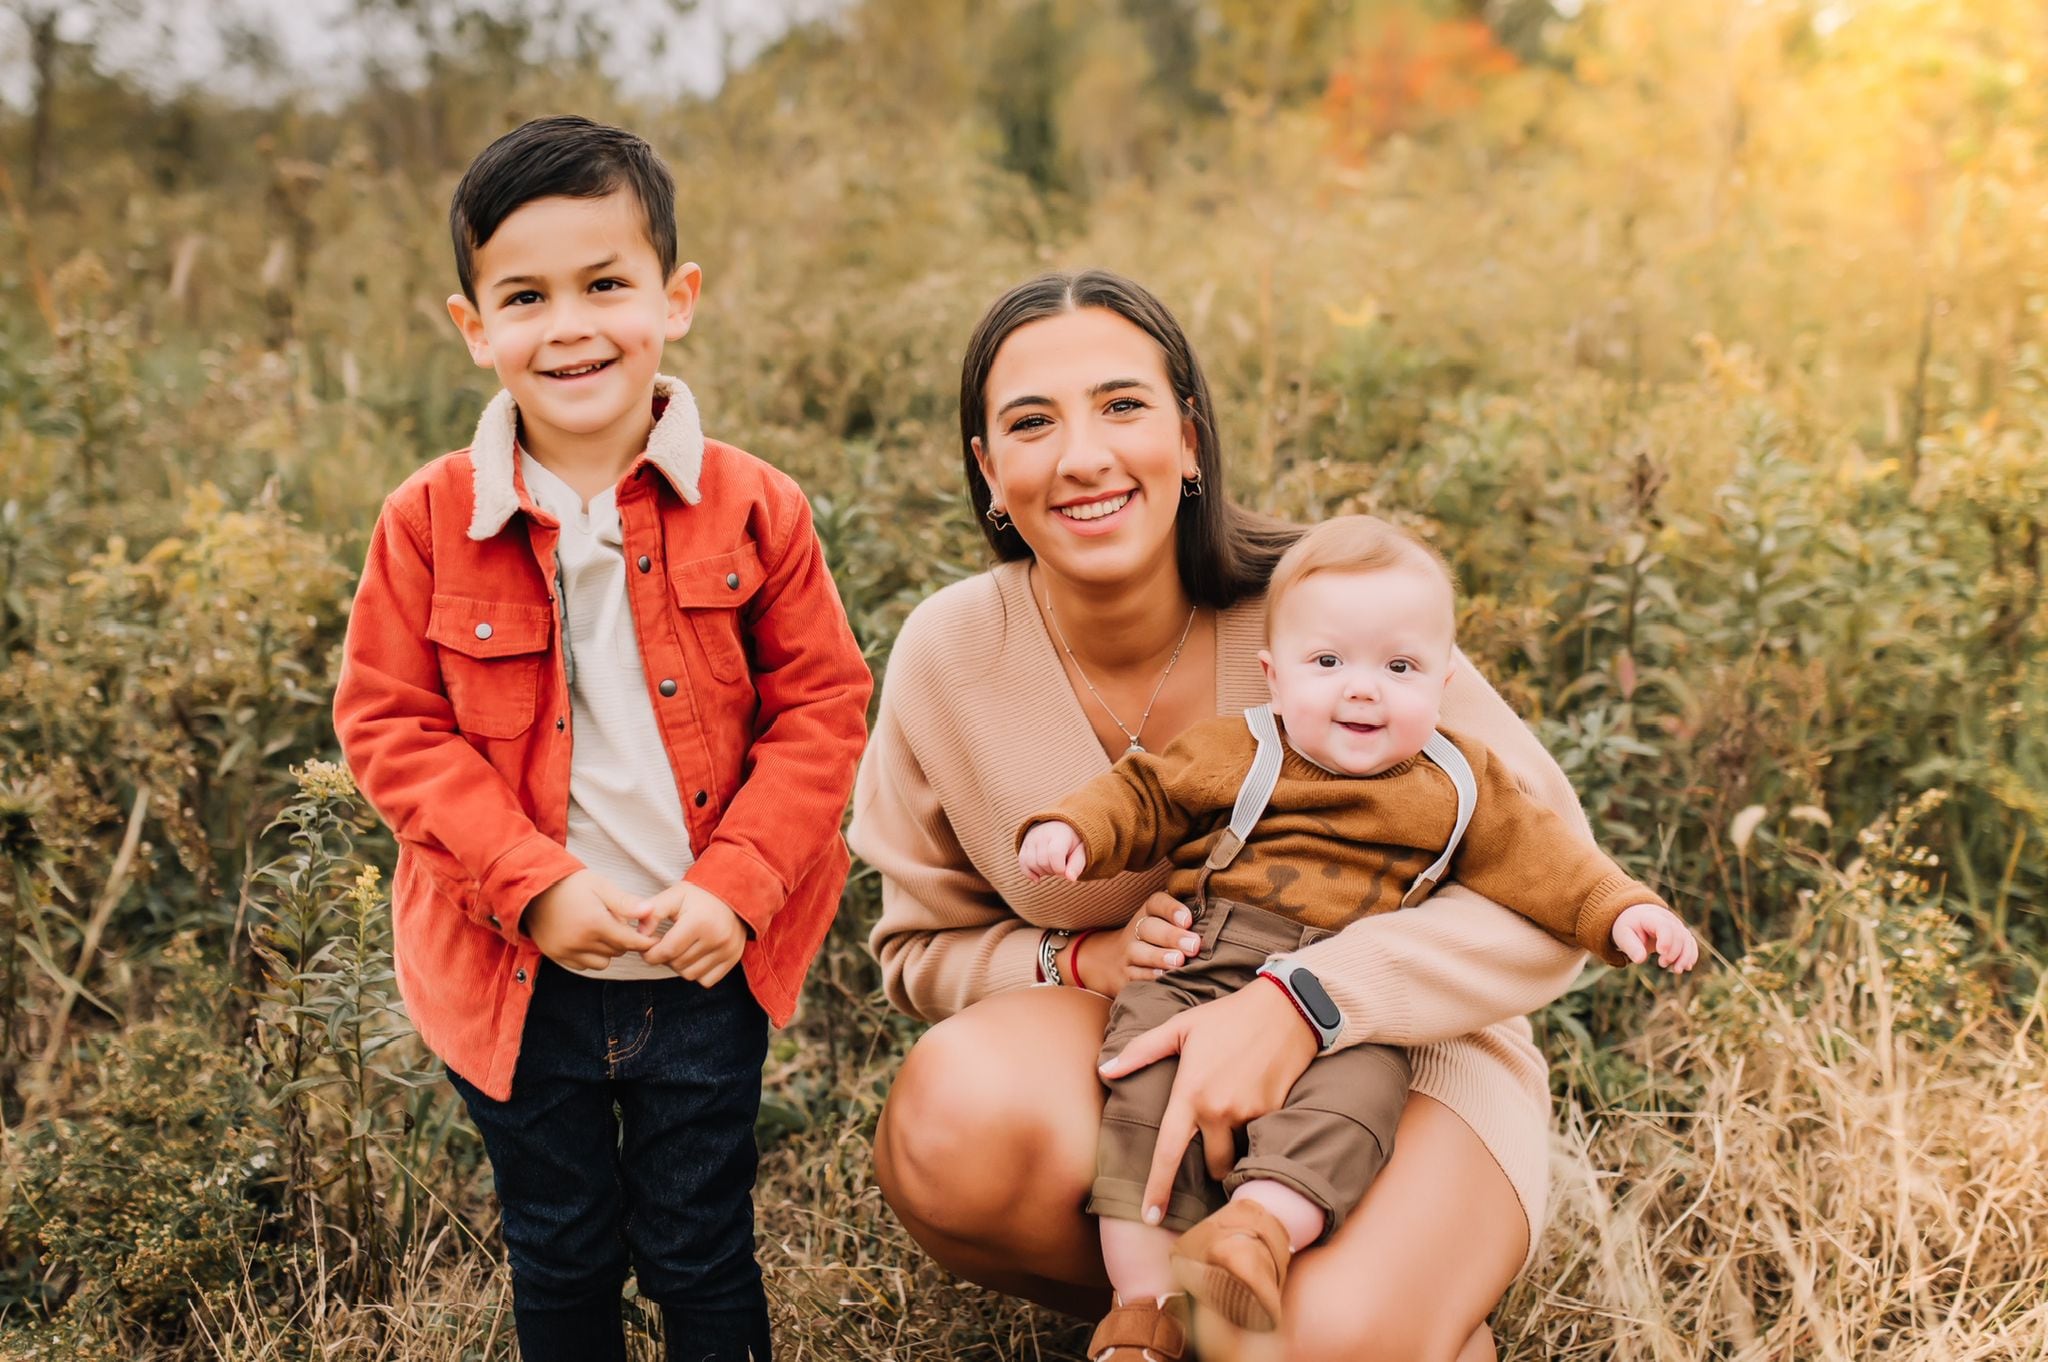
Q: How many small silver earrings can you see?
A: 2